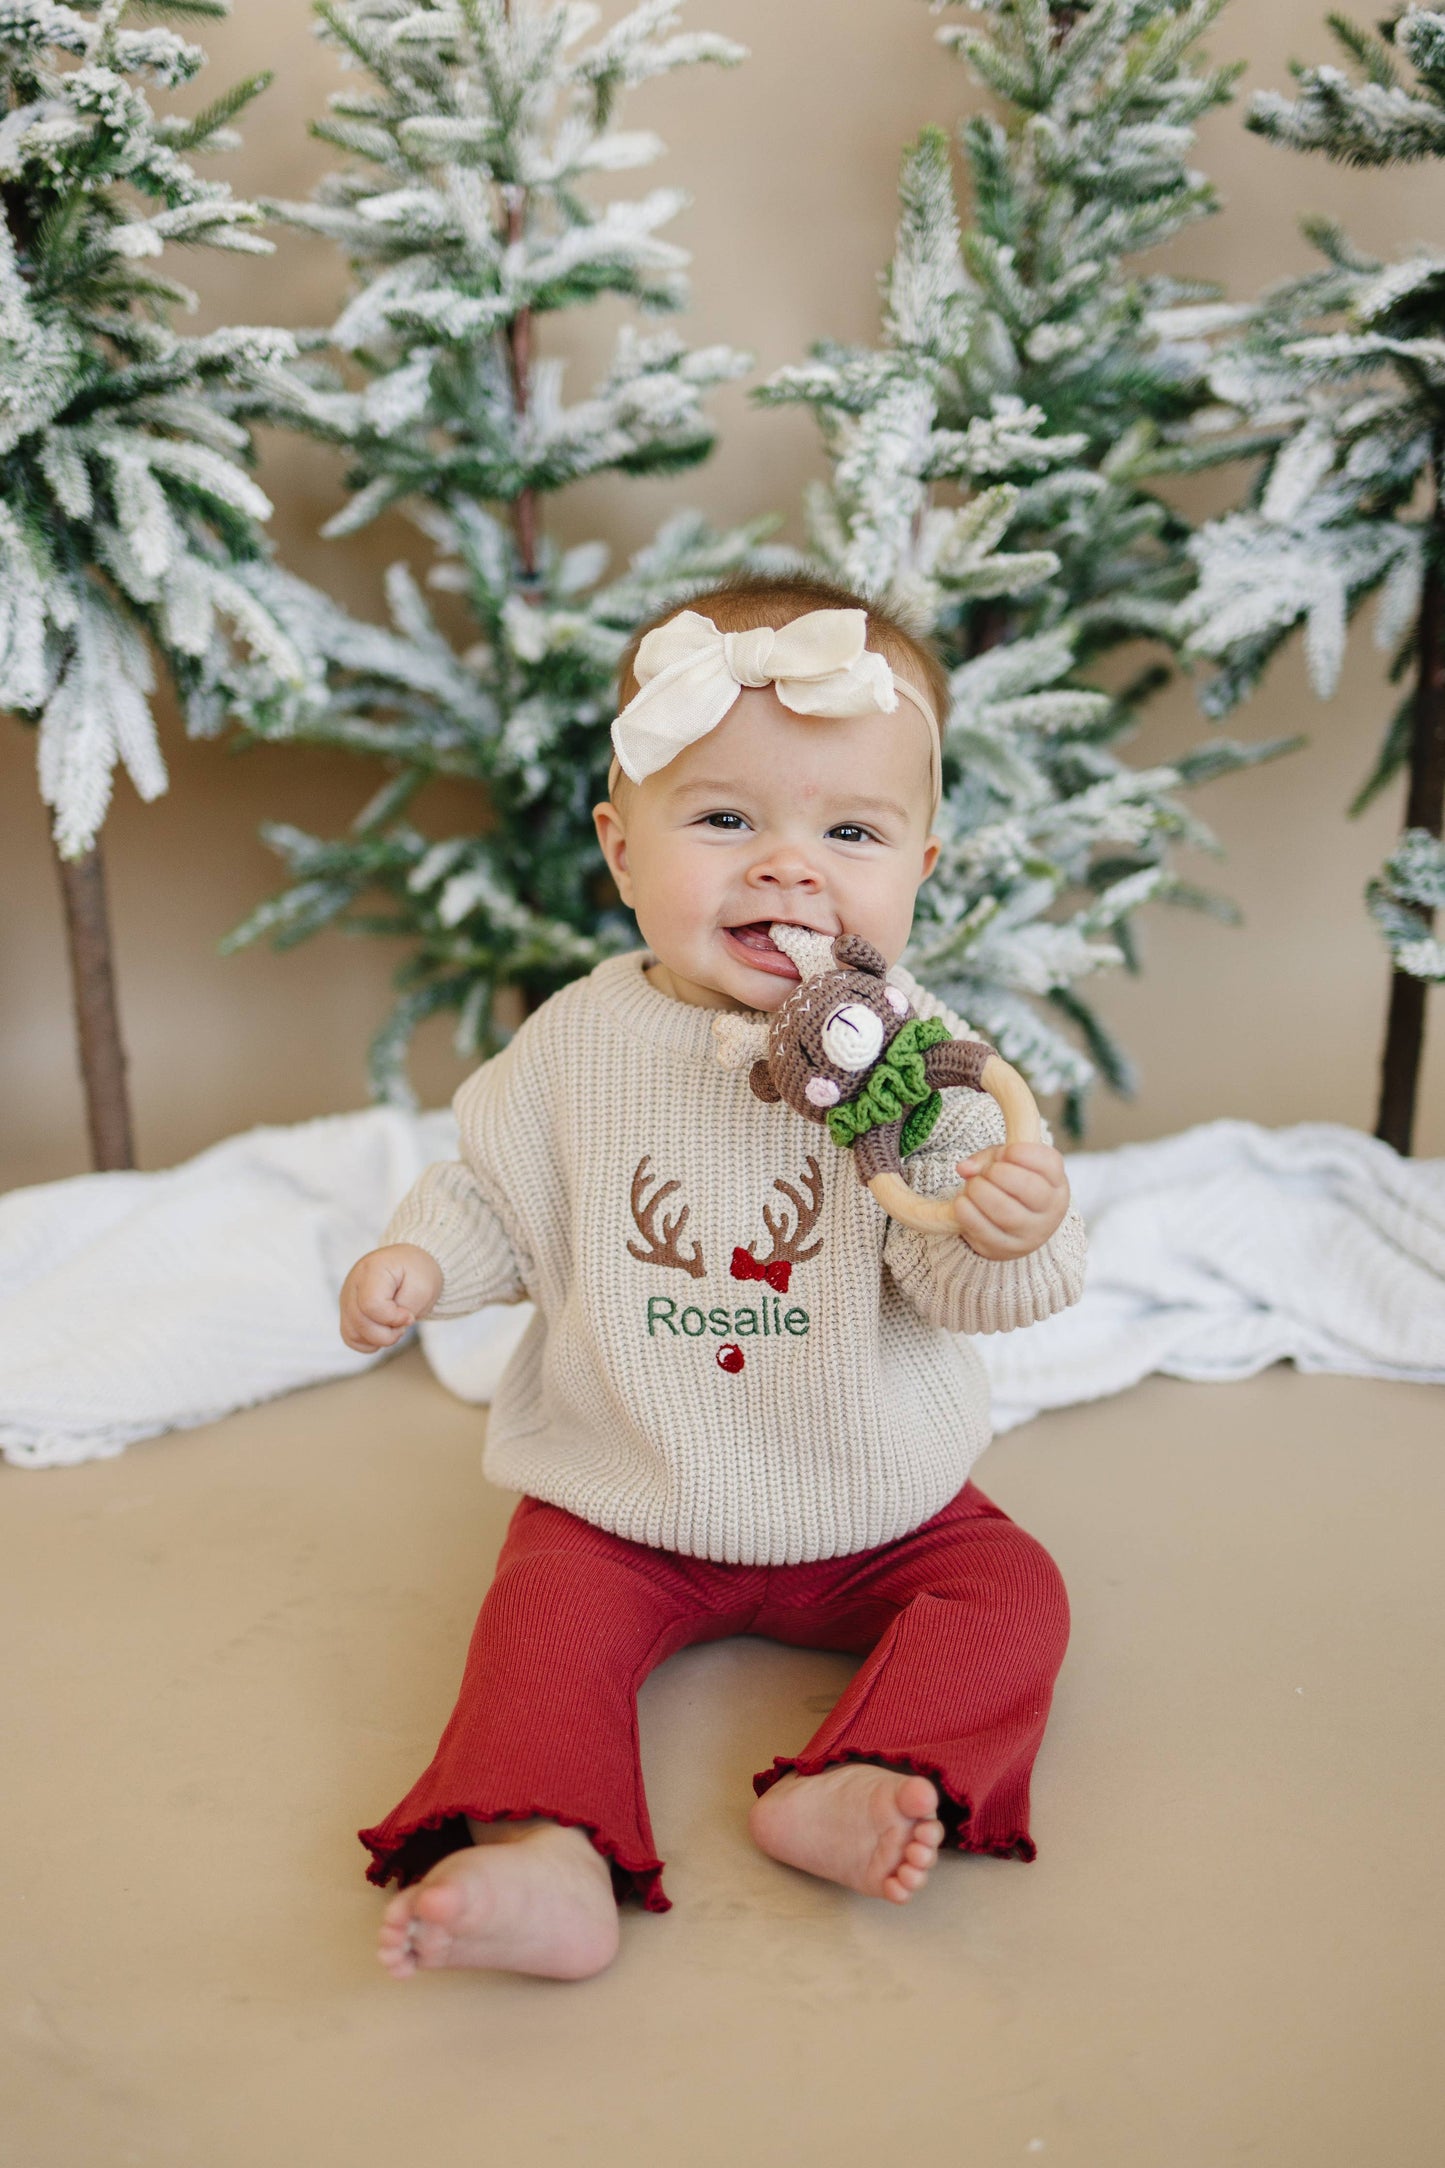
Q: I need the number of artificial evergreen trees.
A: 4